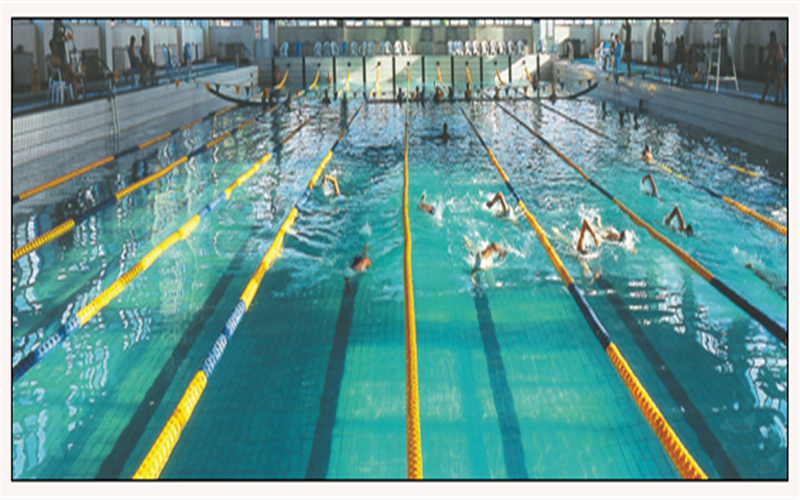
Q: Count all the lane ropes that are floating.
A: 9